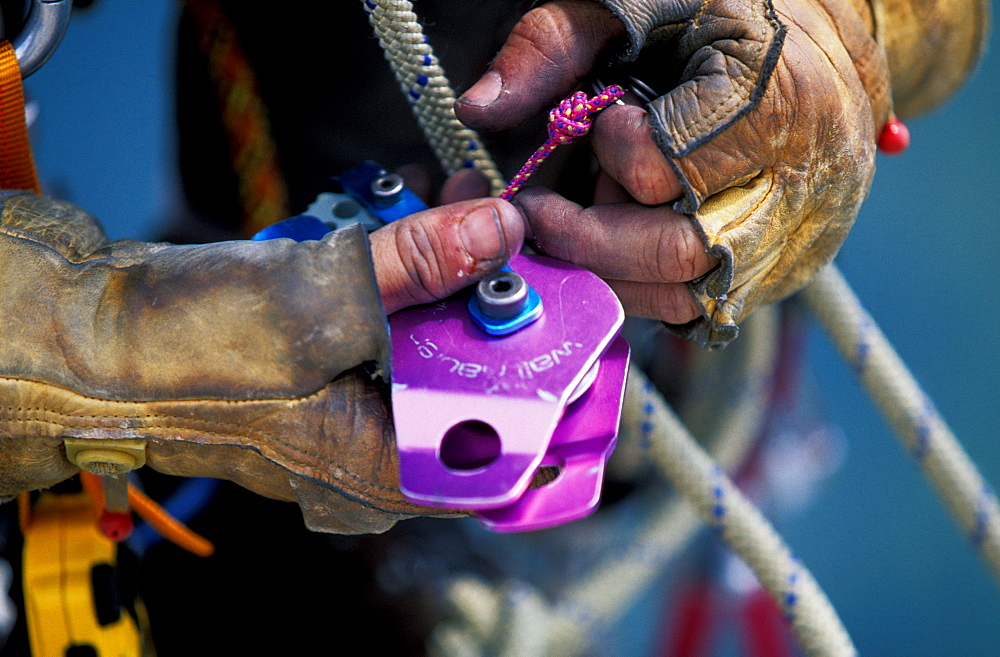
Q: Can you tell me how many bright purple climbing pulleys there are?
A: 1